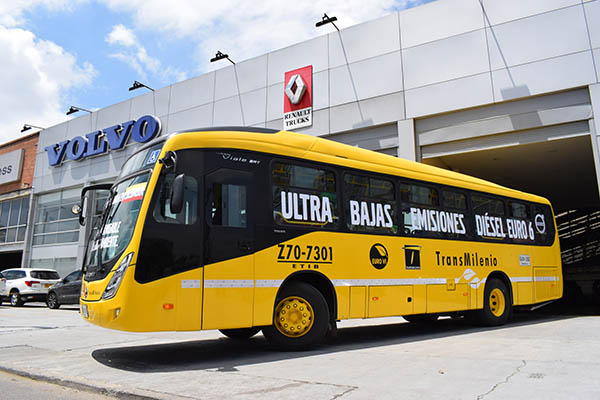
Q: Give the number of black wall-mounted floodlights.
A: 5